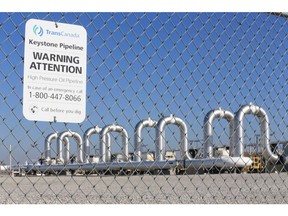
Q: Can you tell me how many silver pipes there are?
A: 8